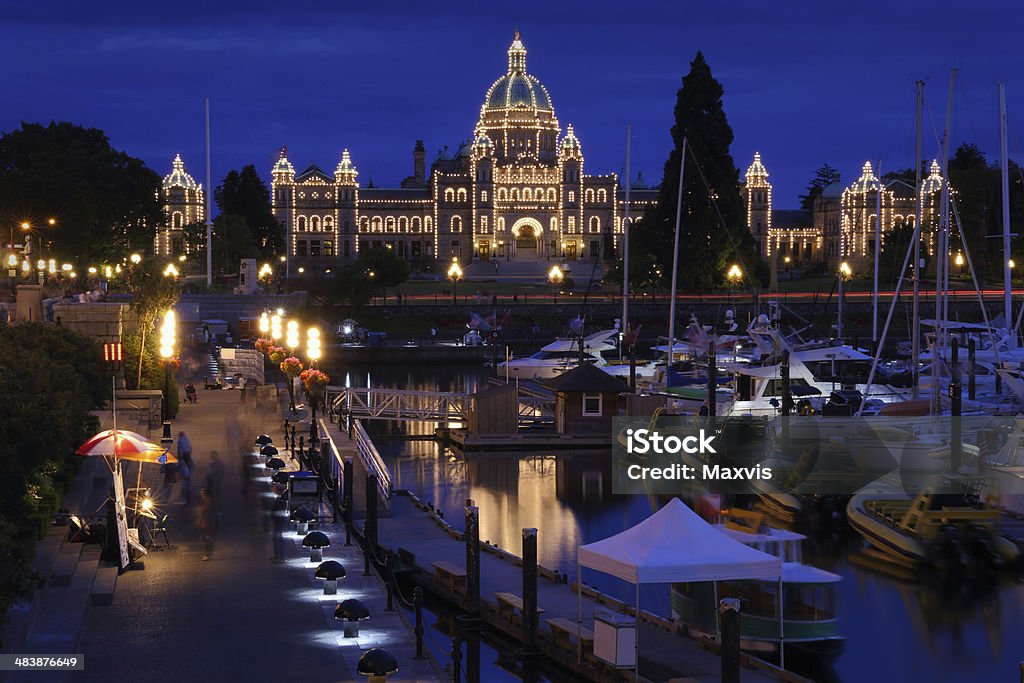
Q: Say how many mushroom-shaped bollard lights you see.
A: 10